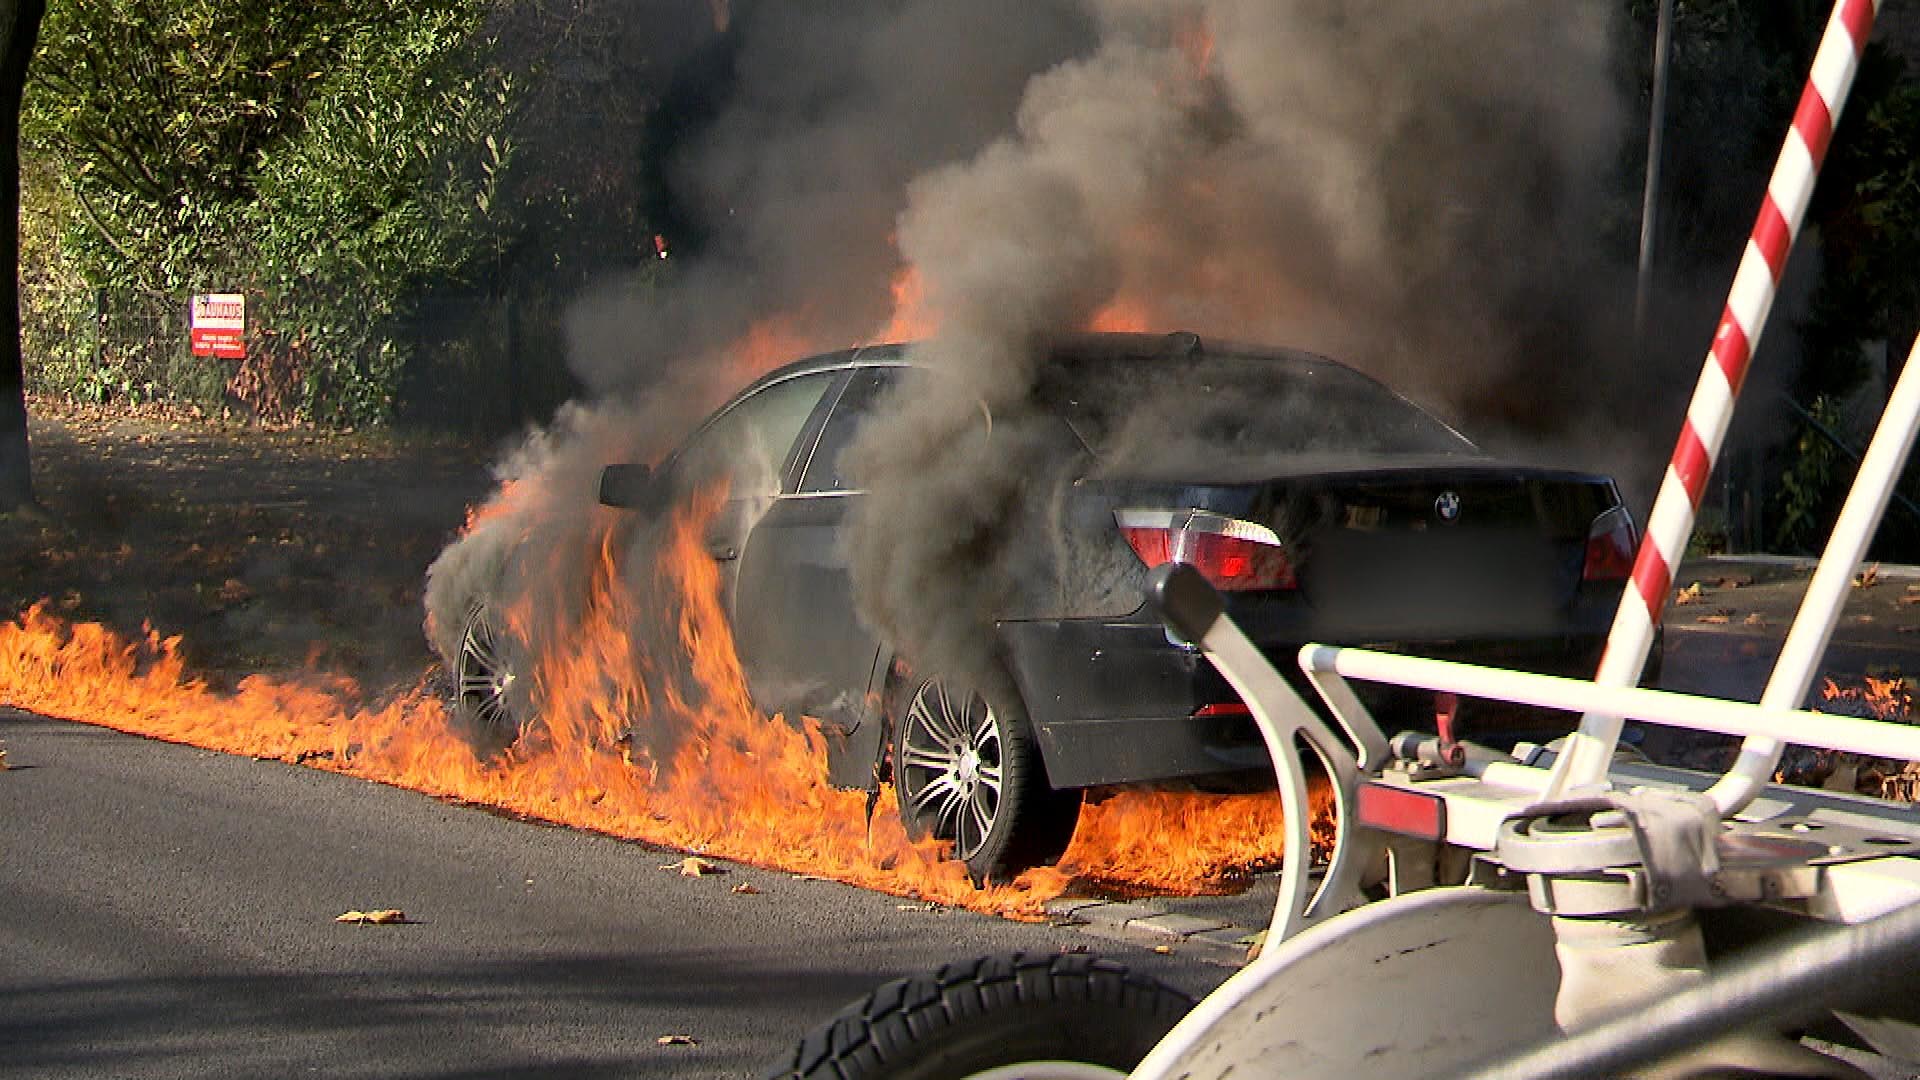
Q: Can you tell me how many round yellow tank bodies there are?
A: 0